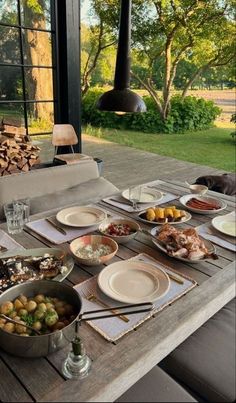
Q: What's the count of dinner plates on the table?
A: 4